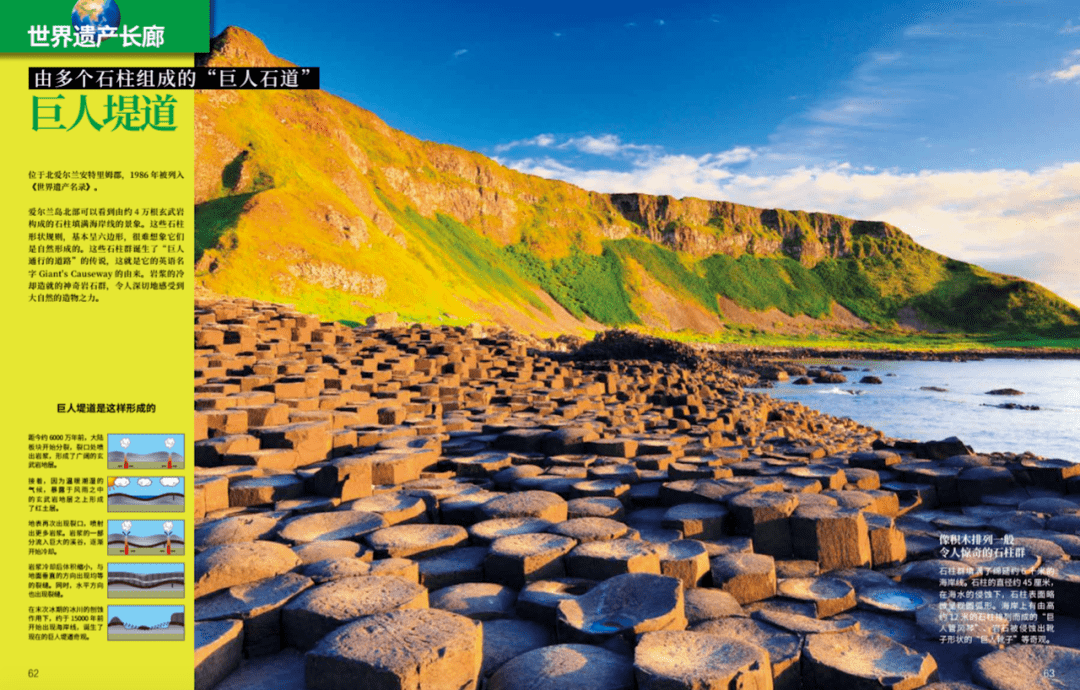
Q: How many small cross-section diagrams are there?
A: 5